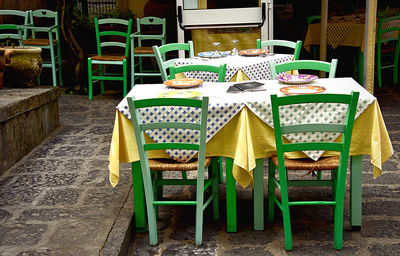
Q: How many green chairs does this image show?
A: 12